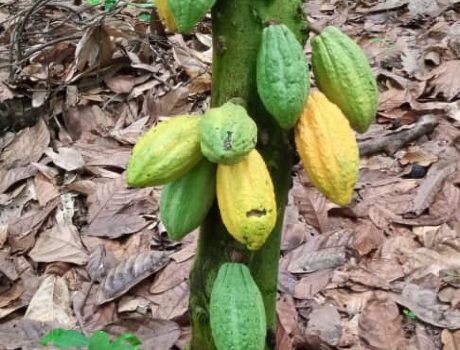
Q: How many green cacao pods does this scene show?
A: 6